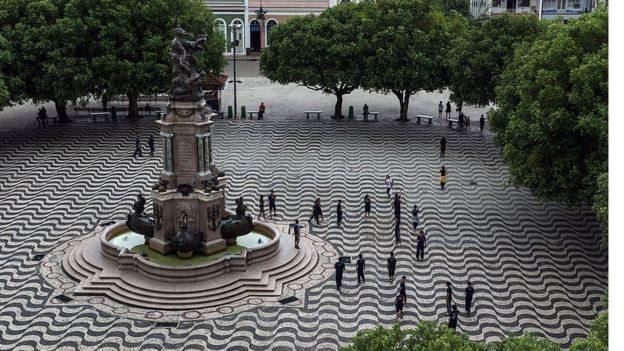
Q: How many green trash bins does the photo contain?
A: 3